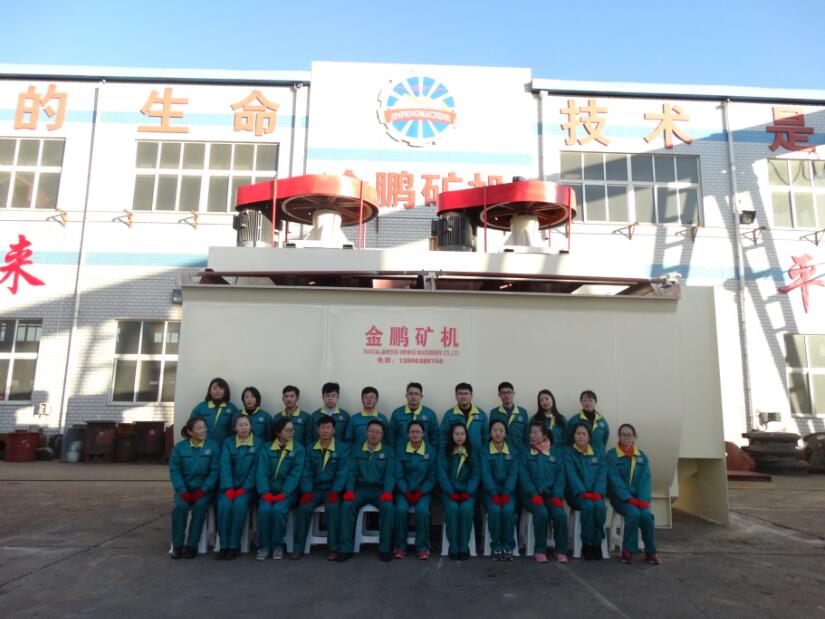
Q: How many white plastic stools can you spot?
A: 11